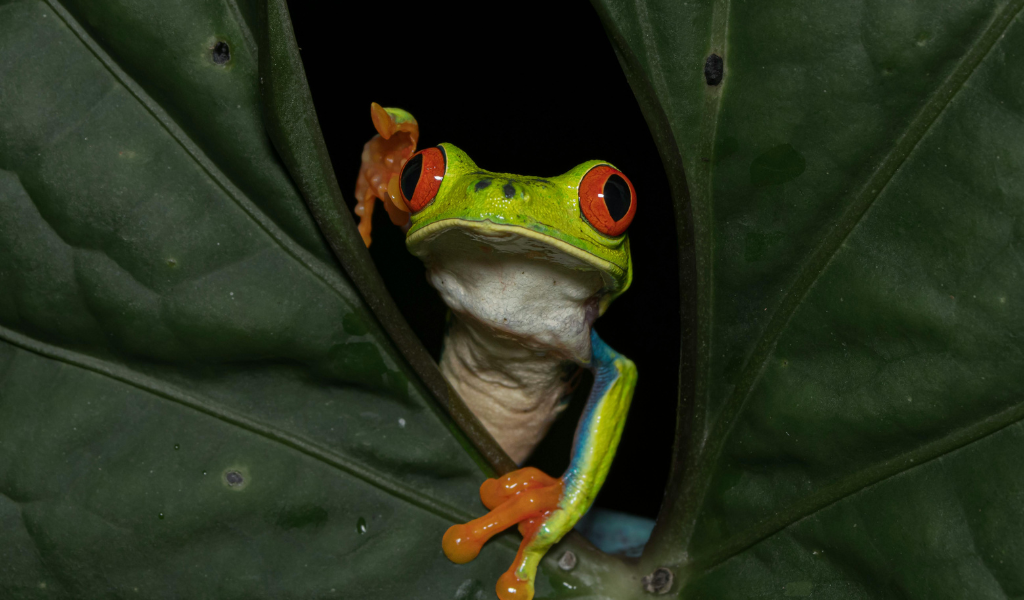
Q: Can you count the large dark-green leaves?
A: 2